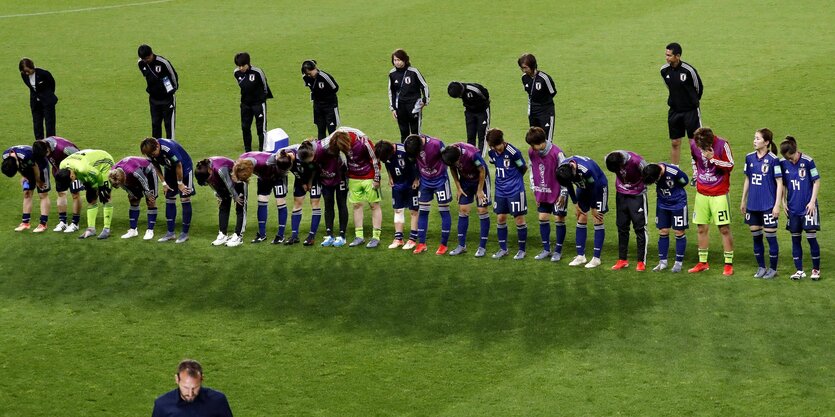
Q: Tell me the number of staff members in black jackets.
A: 8